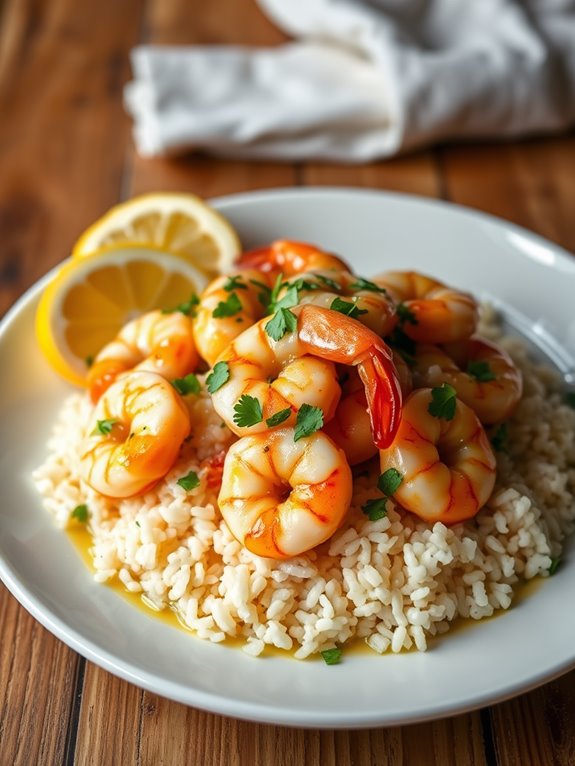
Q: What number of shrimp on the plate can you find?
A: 11